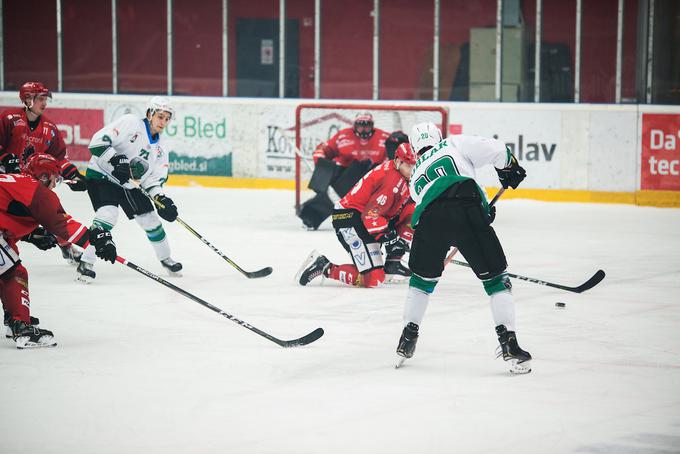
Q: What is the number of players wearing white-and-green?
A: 2